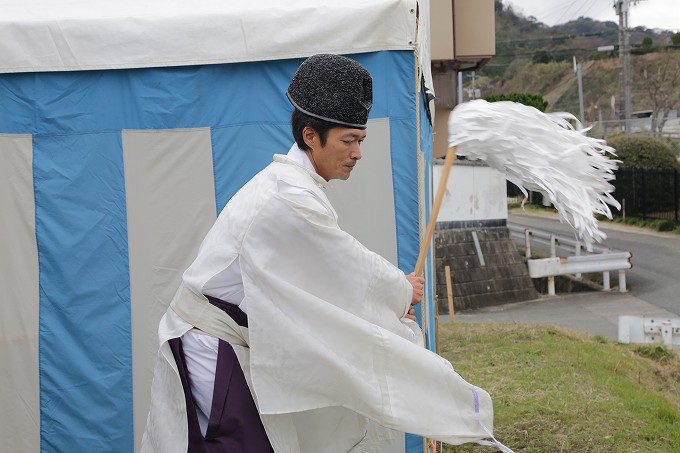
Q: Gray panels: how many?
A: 3